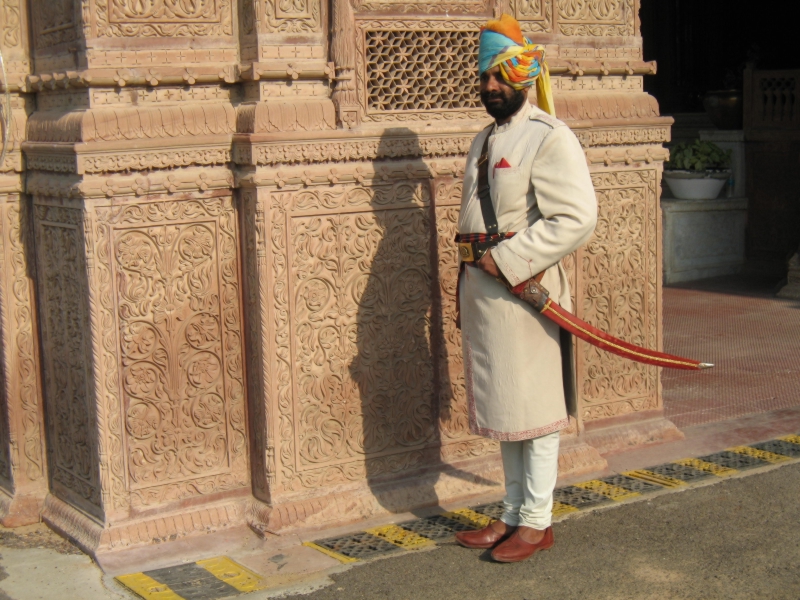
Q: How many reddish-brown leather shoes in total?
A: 2